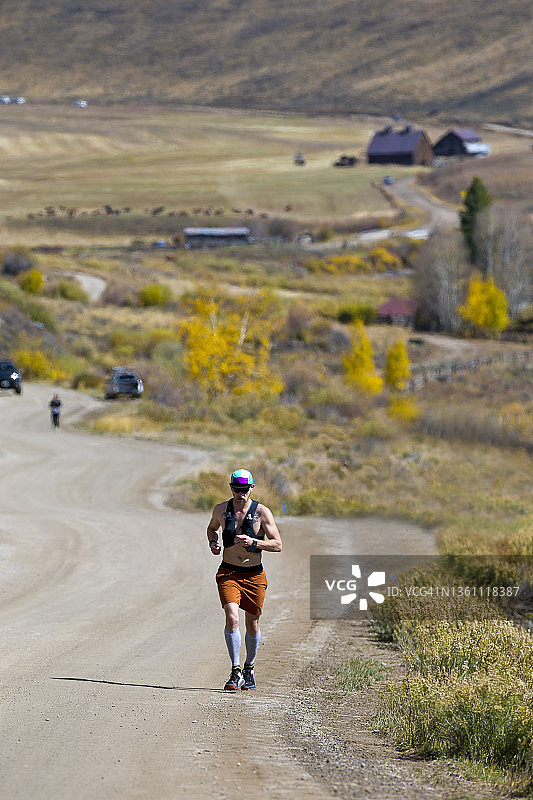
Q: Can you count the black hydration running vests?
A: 1